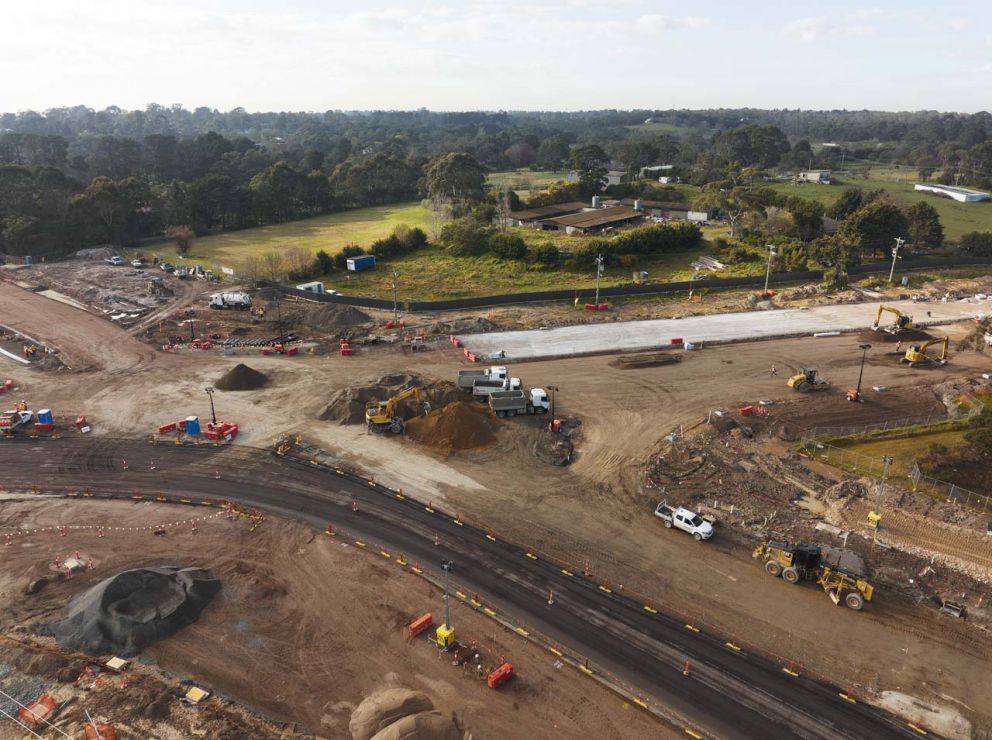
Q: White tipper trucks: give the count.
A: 3